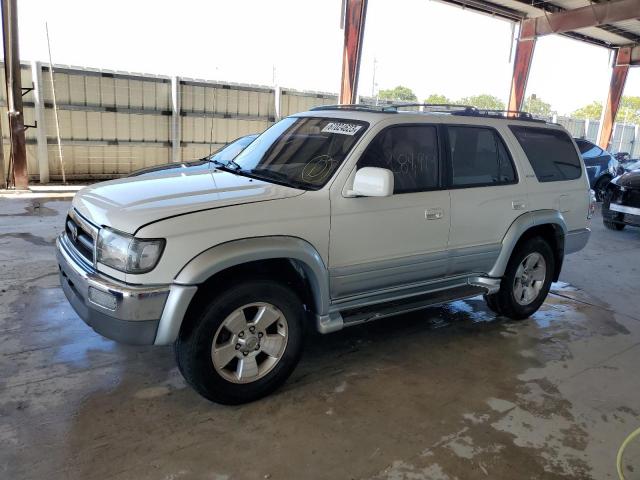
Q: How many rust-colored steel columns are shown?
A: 4